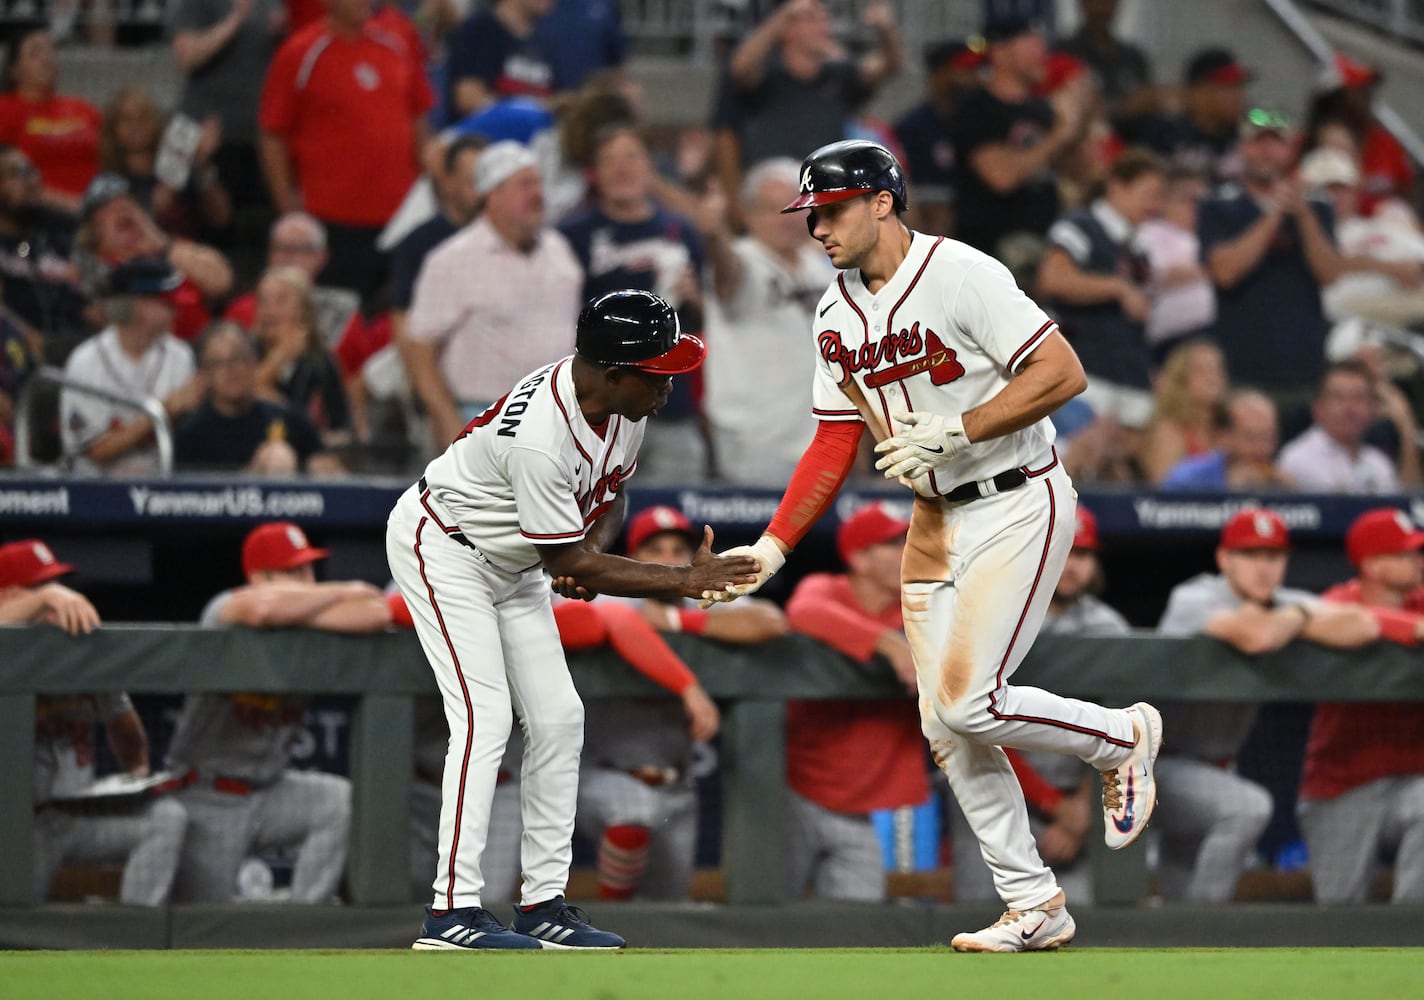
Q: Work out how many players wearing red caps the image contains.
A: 7